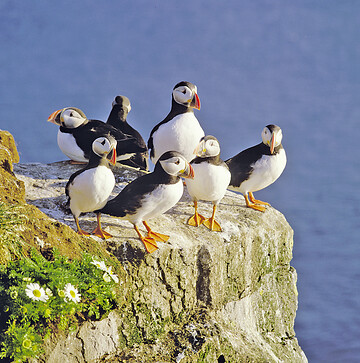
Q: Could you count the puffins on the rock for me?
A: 7